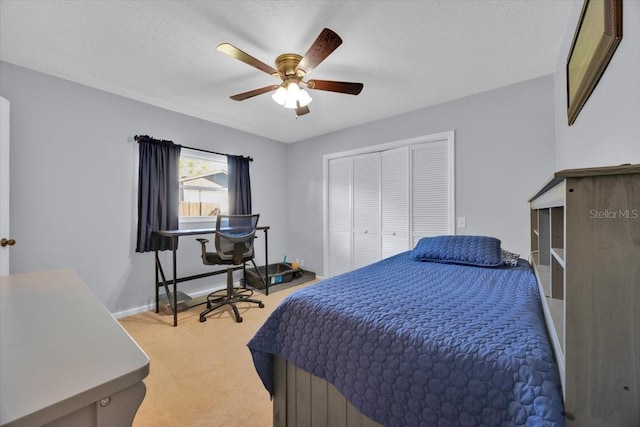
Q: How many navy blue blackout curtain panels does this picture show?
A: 2